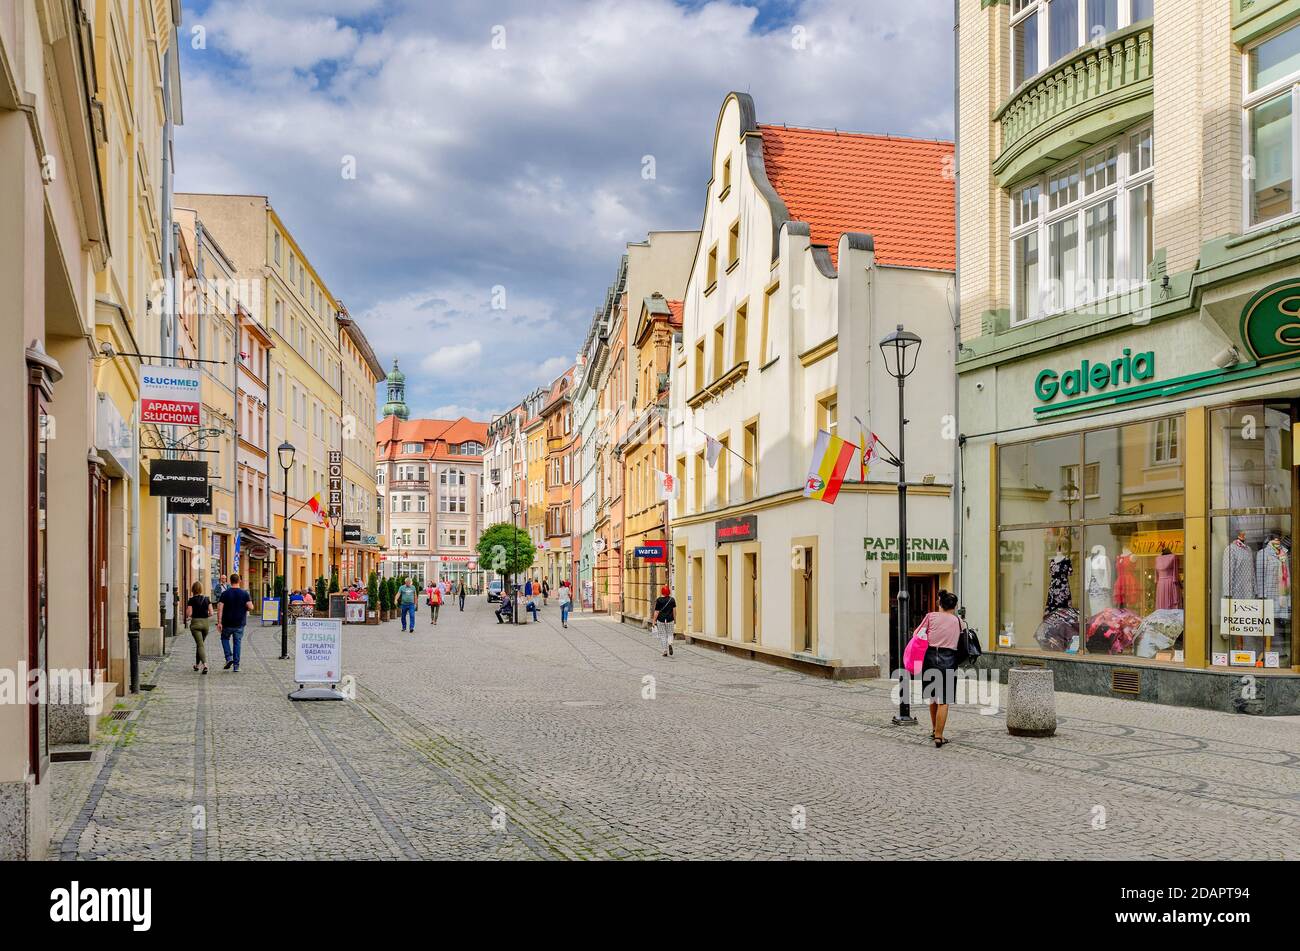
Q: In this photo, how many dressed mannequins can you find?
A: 6